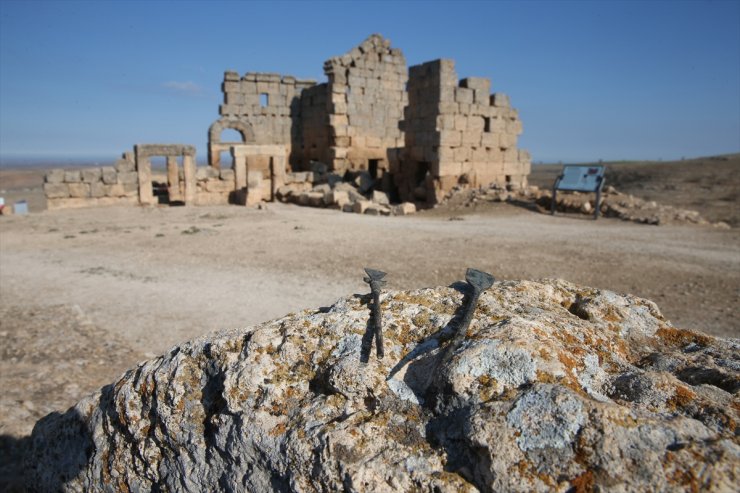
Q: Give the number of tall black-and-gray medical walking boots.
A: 0